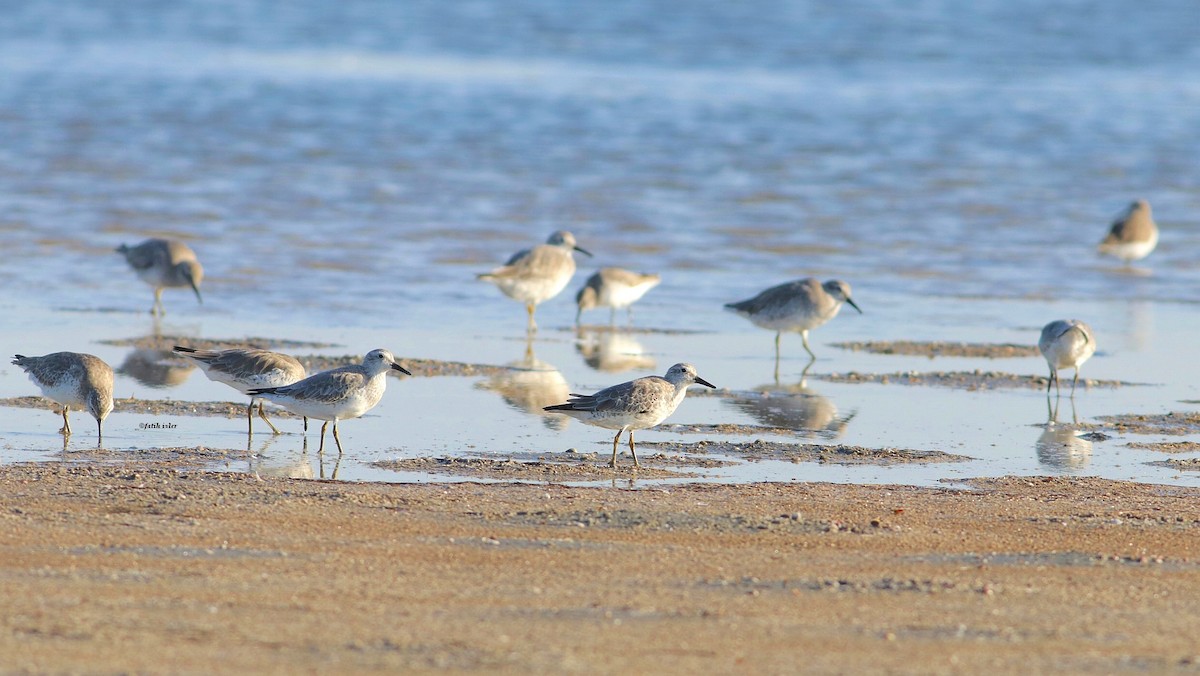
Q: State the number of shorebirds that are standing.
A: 10